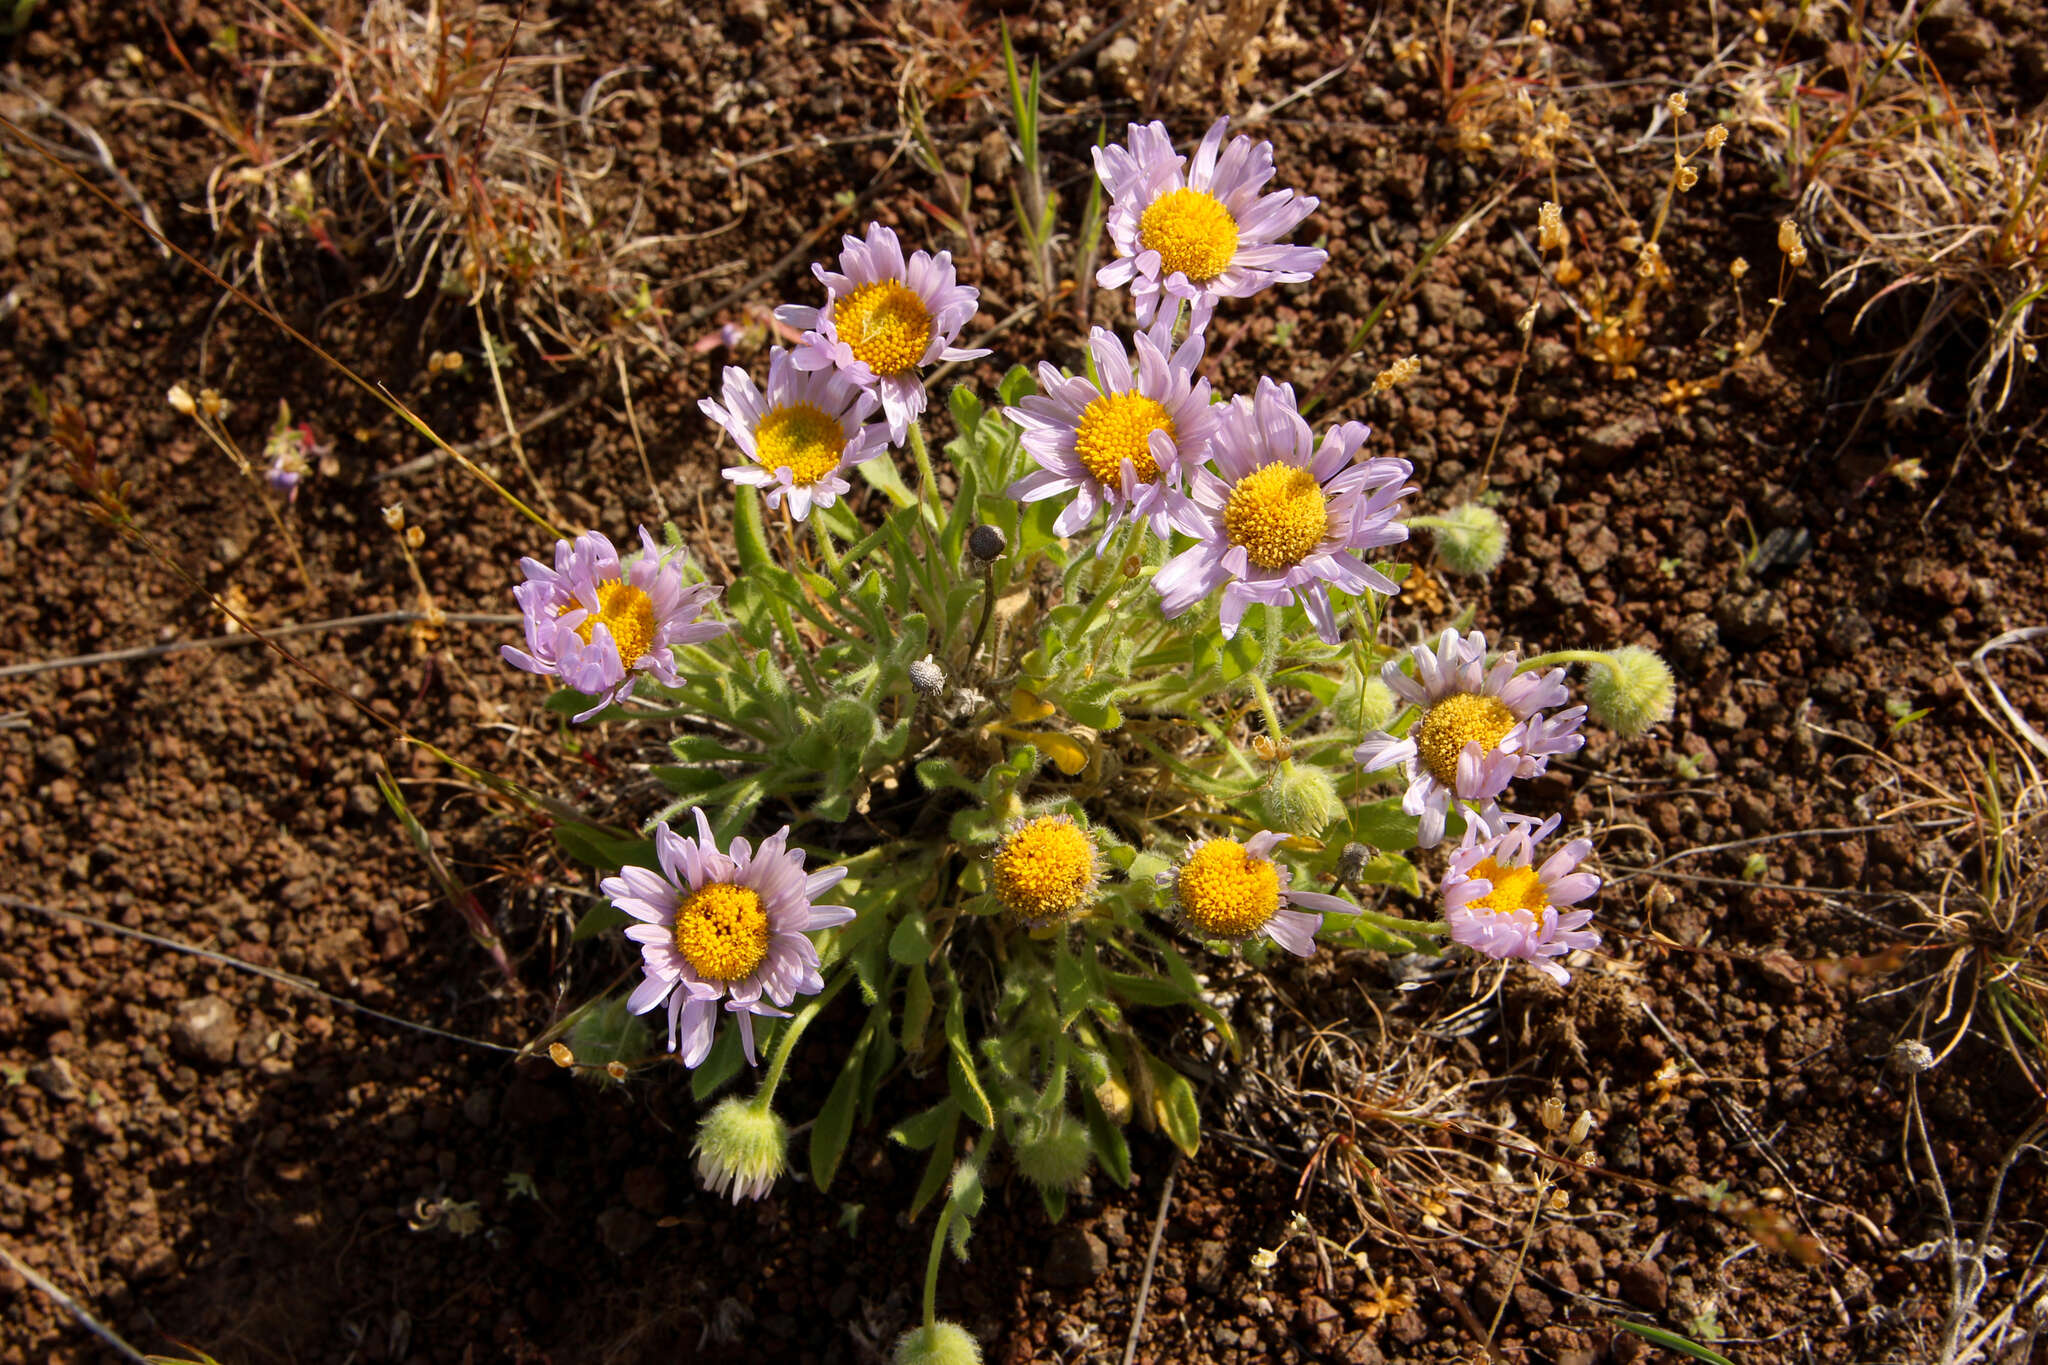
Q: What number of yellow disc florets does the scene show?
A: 11